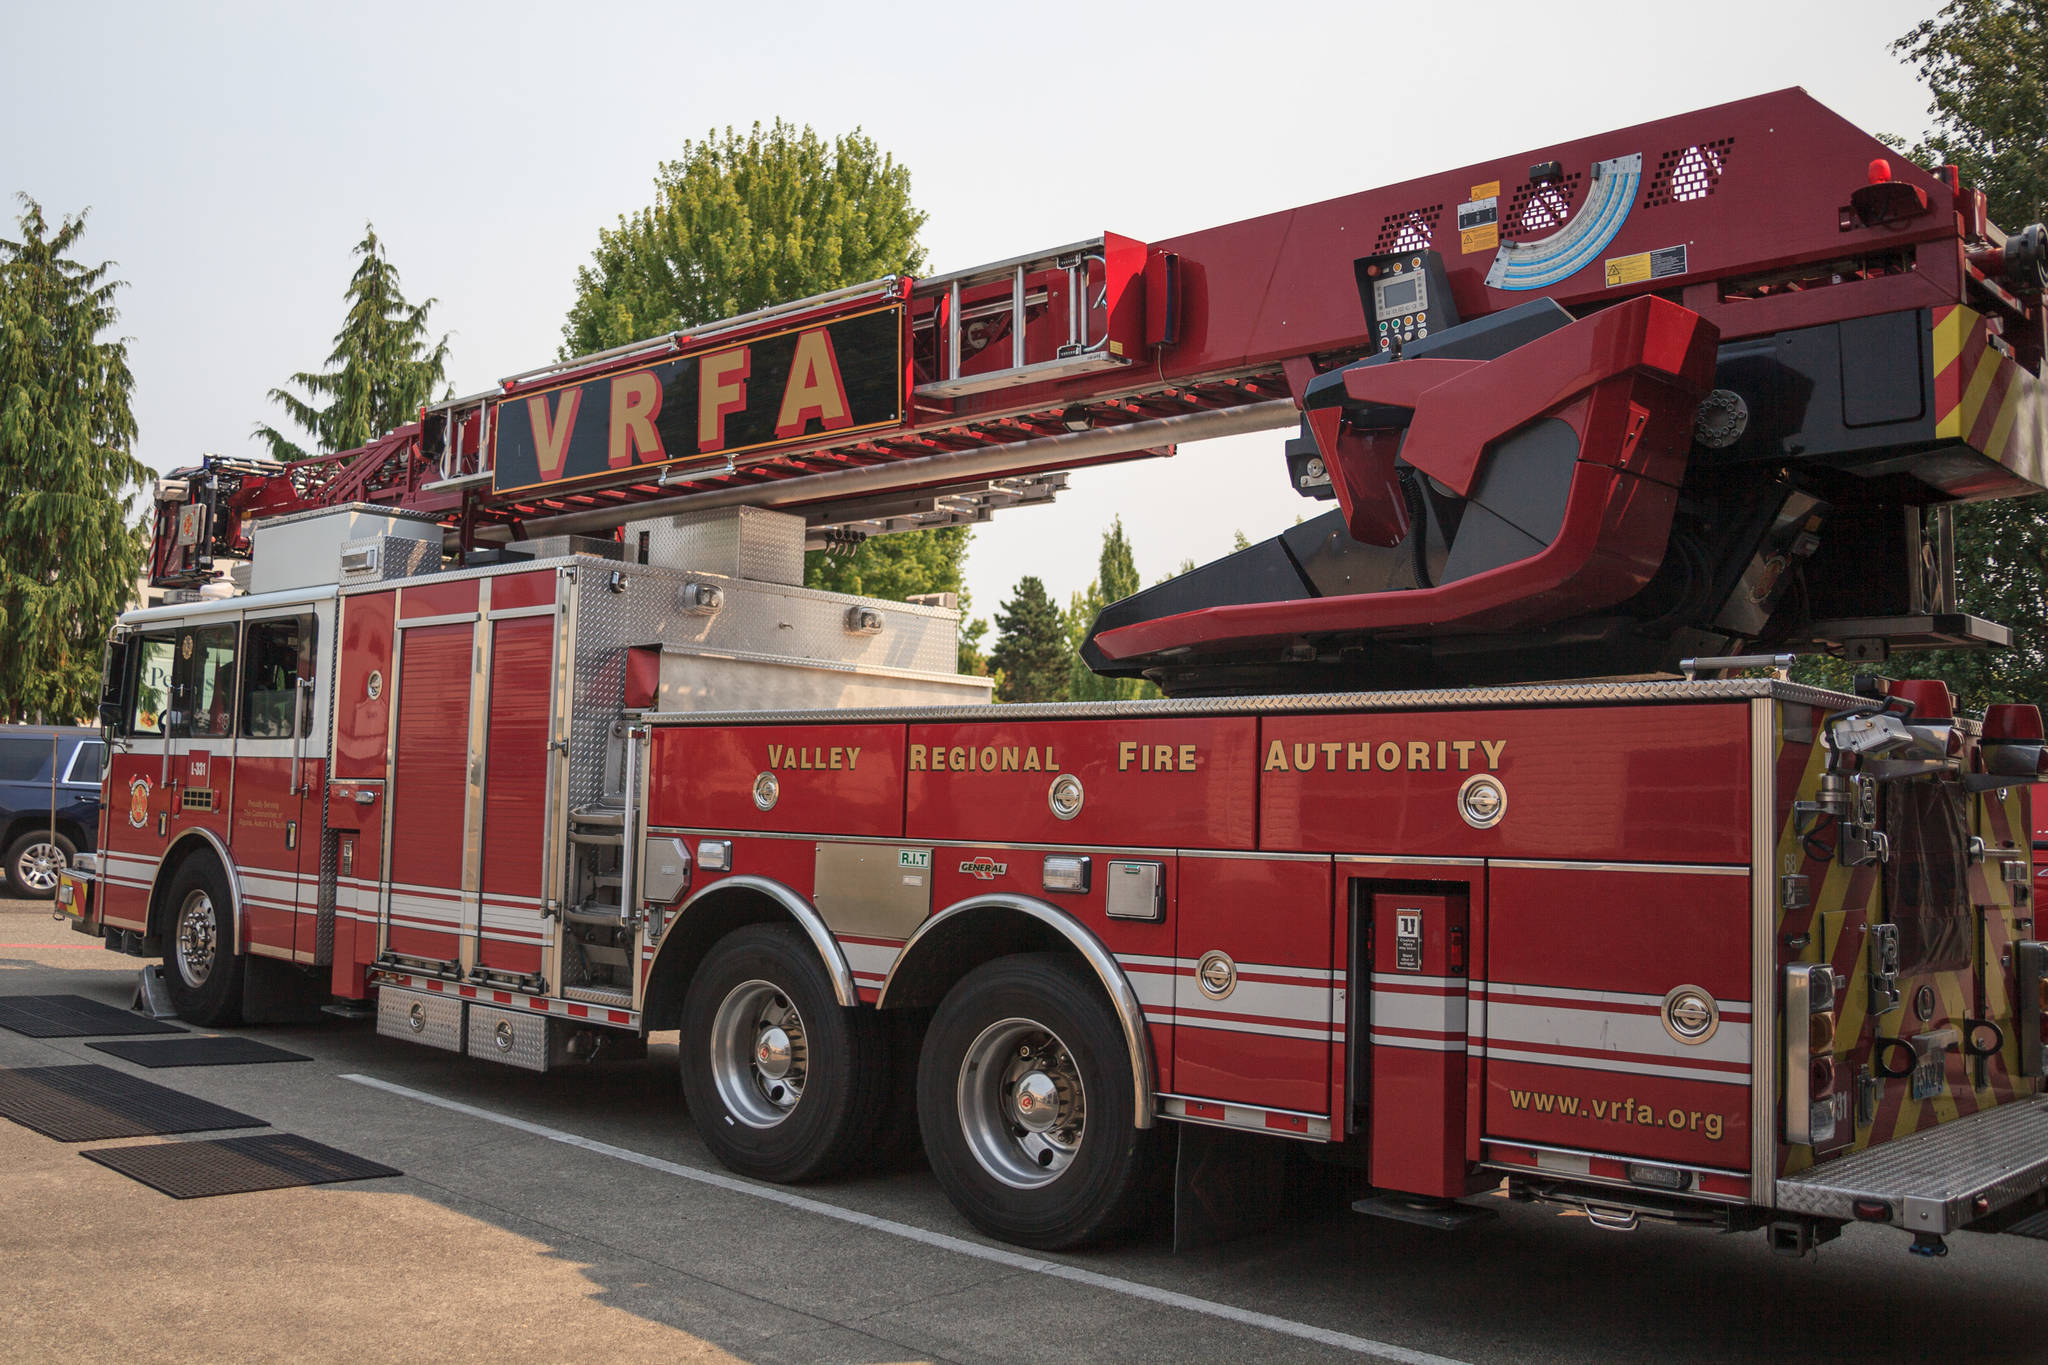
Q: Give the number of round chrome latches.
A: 8